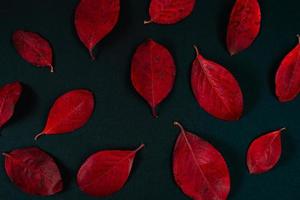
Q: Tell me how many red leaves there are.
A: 13